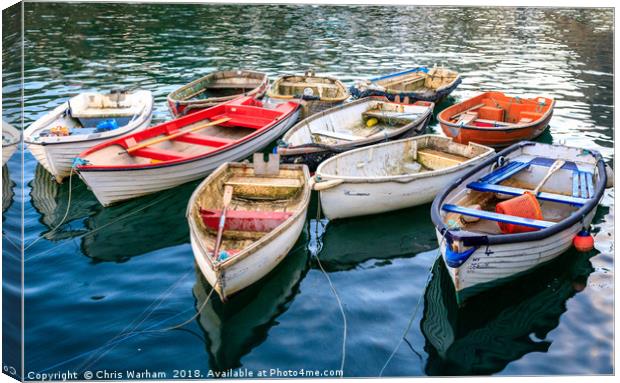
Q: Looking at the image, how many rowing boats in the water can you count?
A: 10